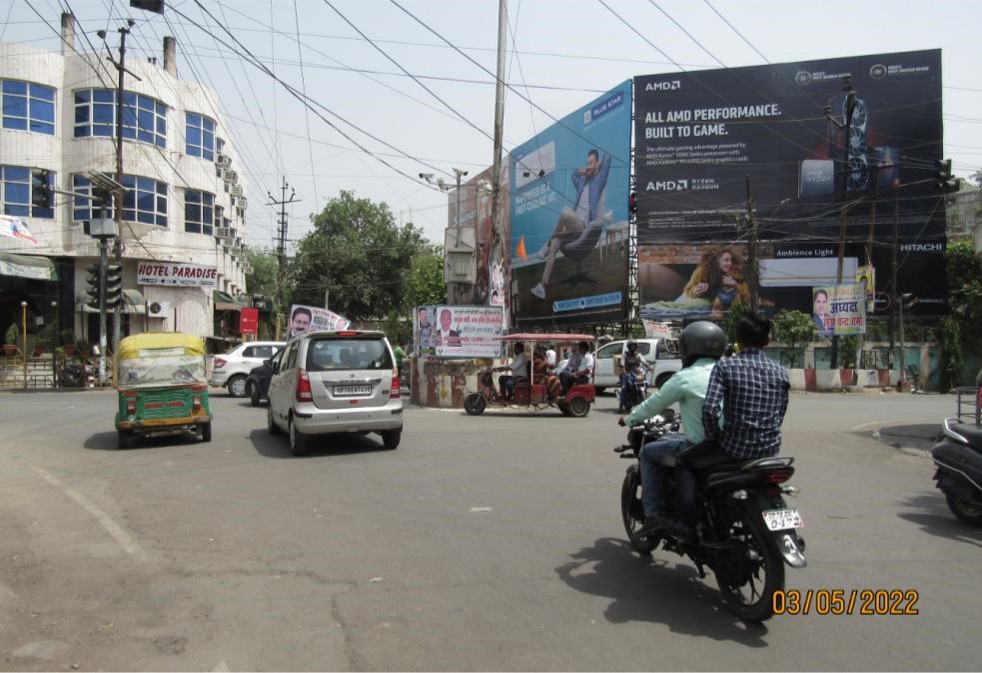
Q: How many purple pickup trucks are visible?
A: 0